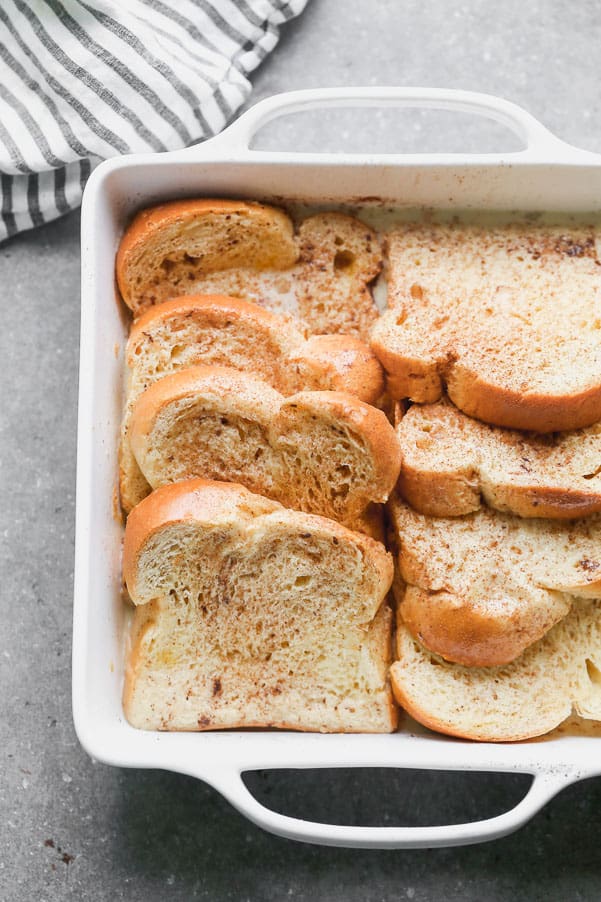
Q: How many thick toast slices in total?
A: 8